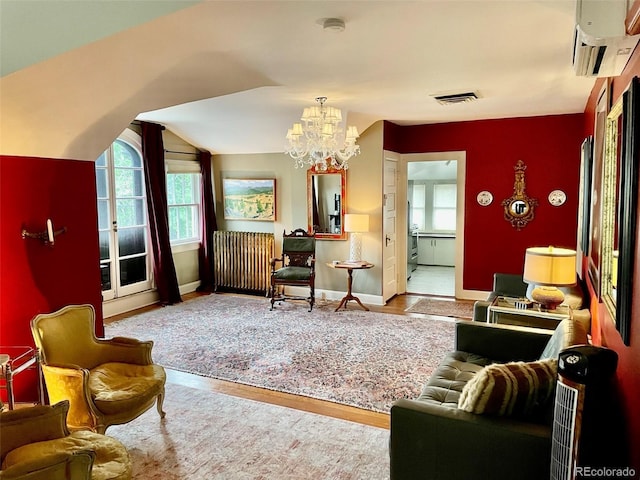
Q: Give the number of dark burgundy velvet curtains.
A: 2